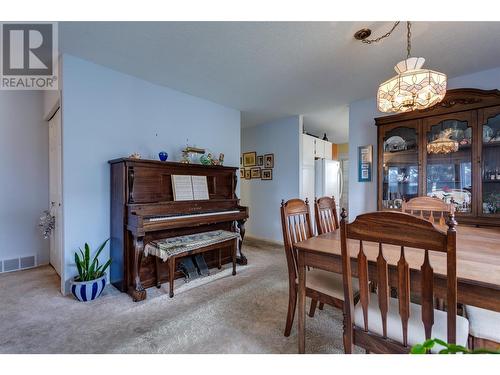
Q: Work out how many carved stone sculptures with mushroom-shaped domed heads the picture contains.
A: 0